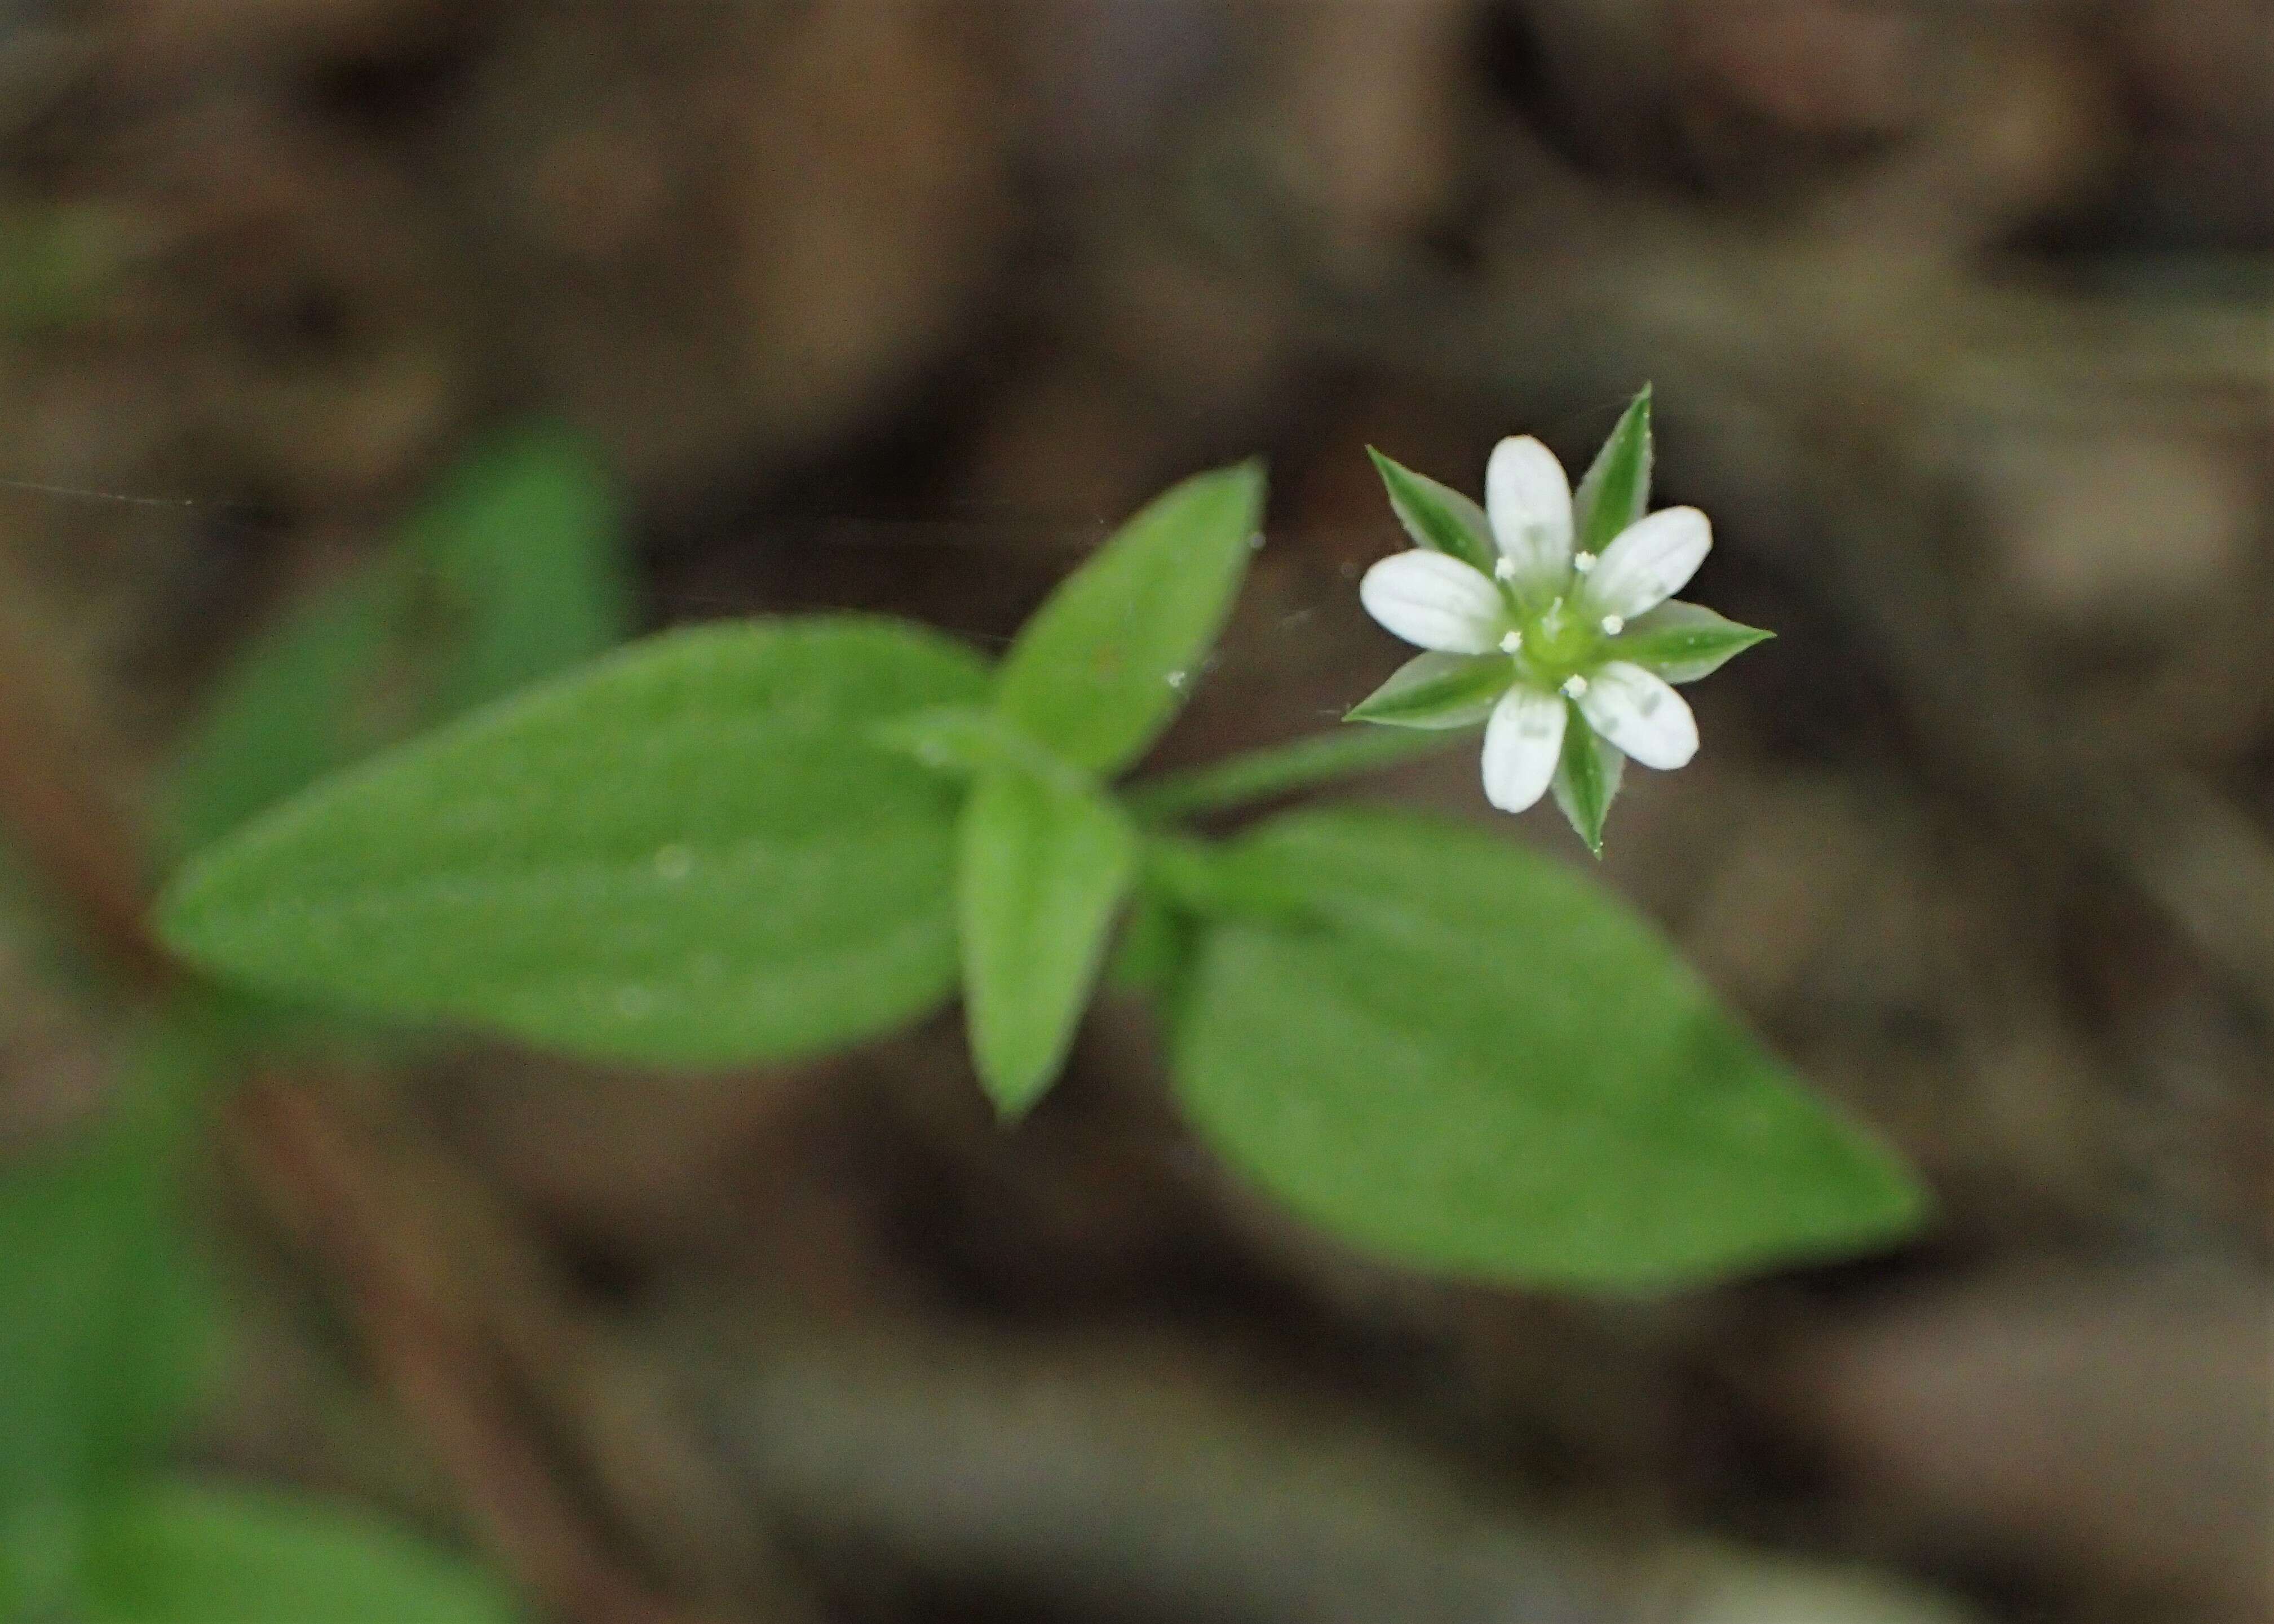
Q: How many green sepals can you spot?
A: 5